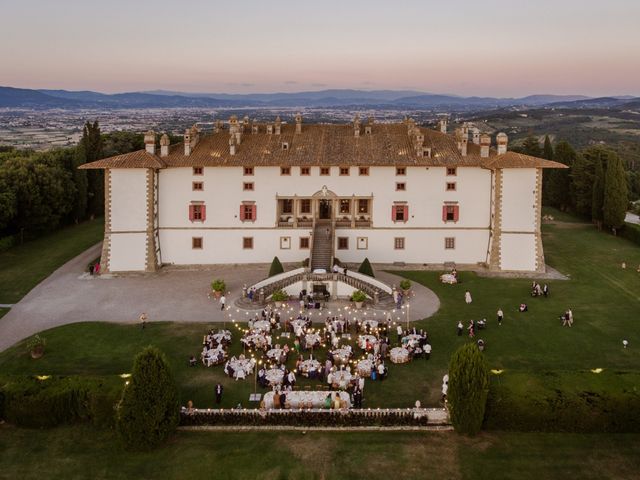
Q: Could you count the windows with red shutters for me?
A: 4